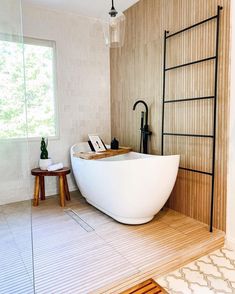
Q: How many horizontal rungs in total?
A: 5